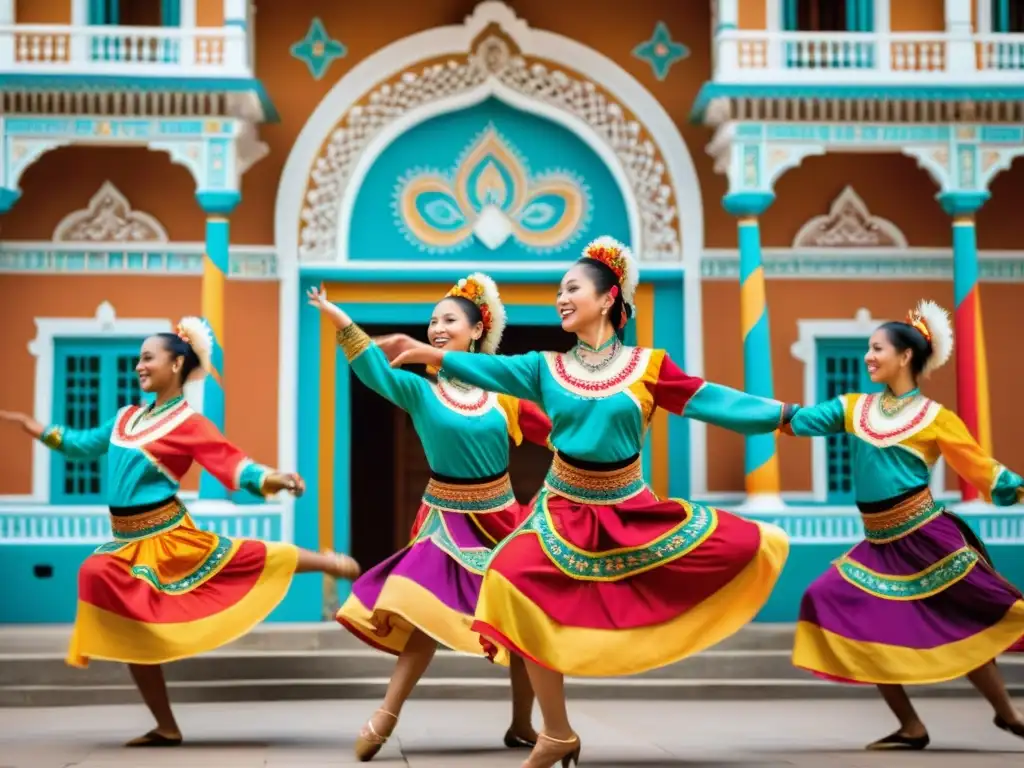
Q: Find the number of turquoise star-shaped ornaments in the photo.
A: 2